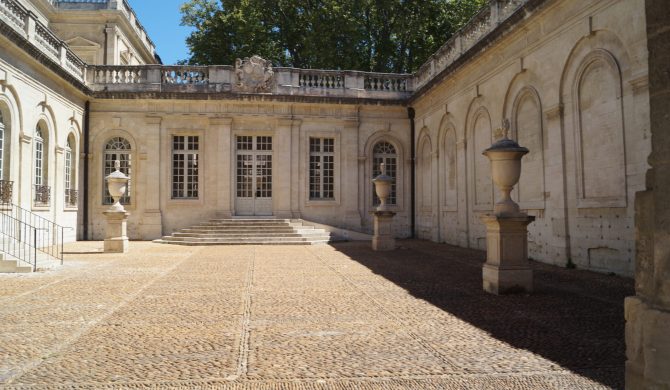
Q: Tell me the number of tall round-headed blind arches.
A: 5